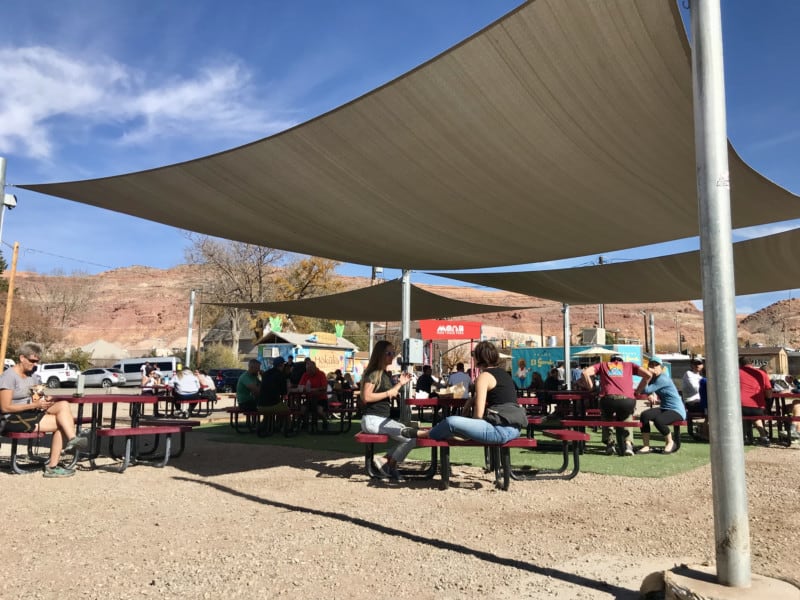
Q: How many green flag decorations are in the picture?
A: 2